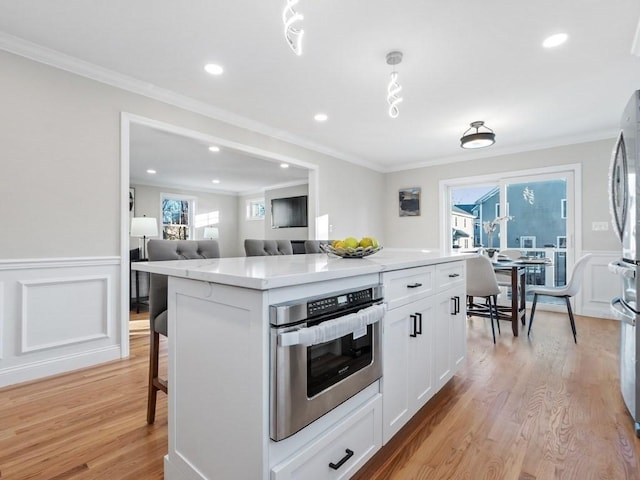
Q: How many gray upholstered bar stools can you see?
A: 3